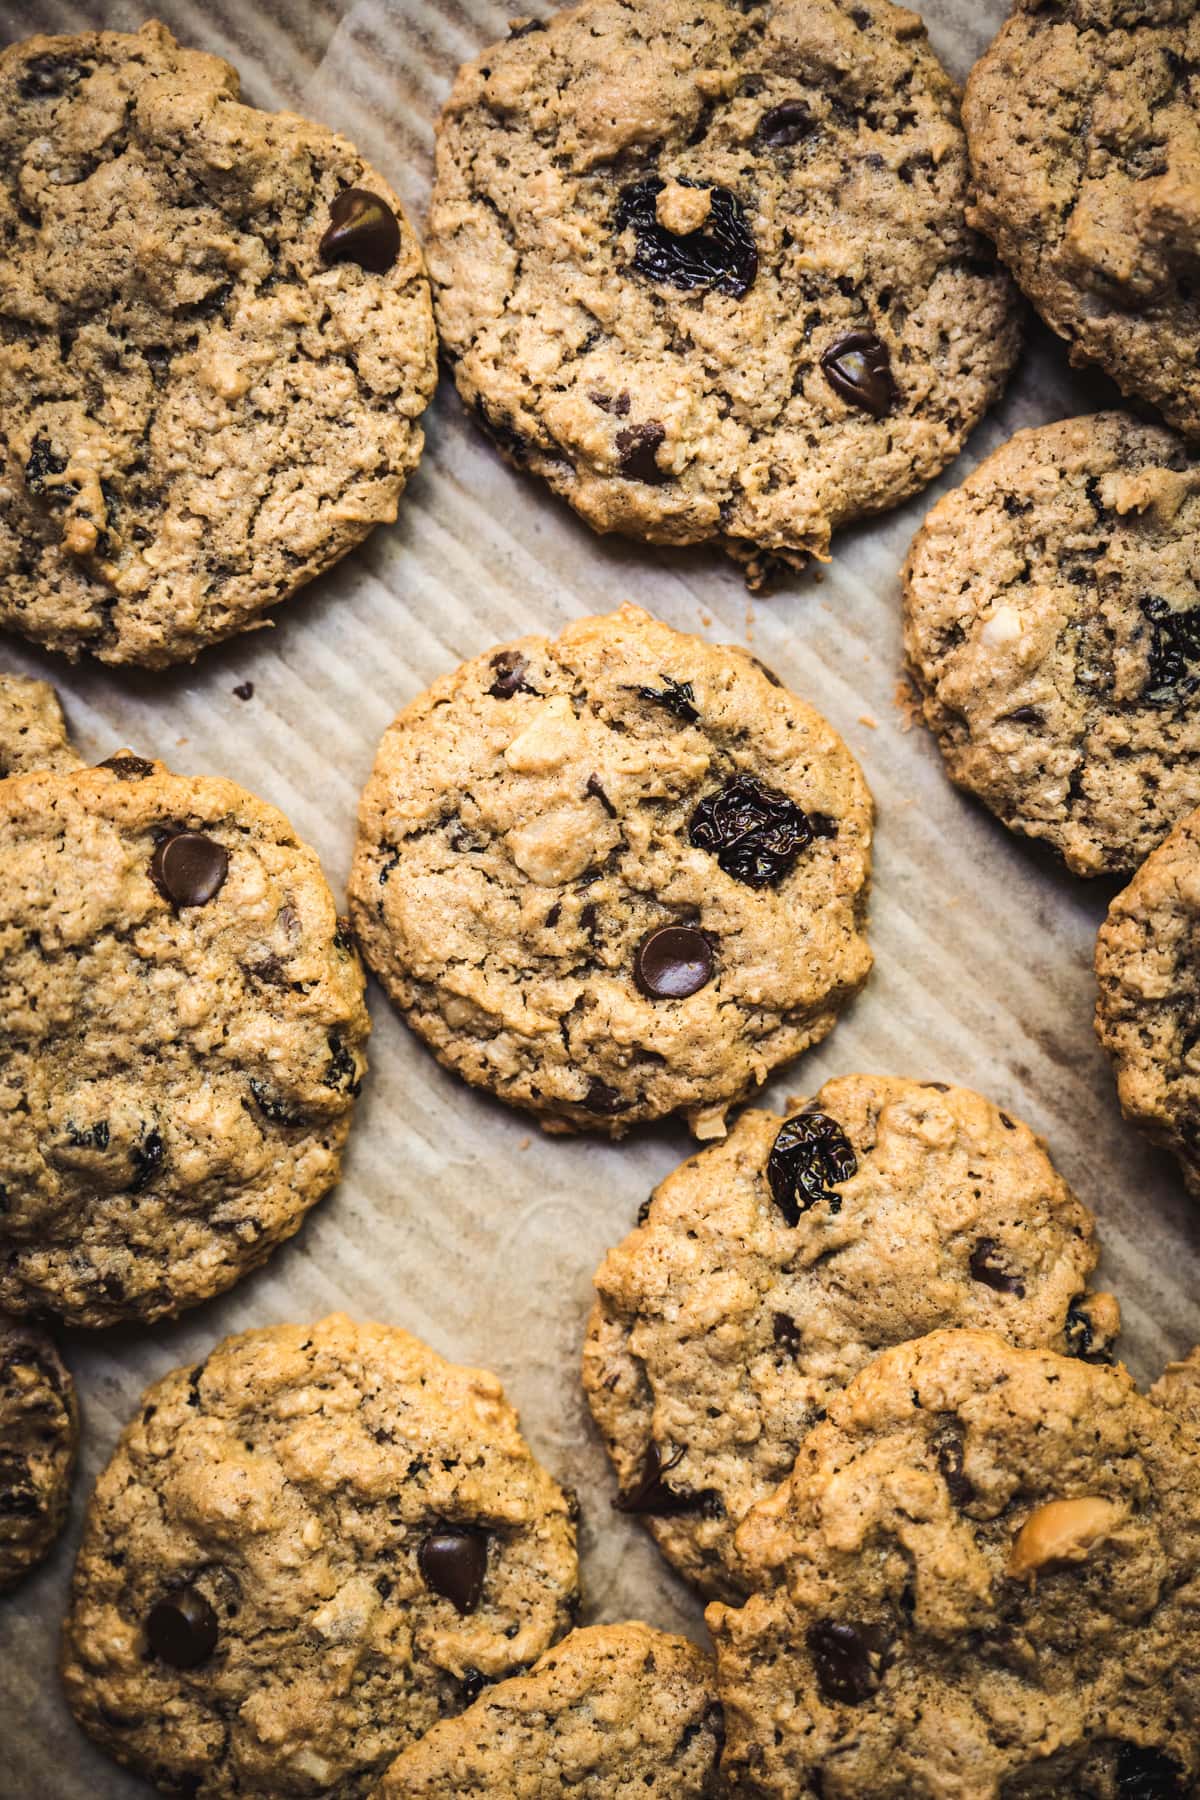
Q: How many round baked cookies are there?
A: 14